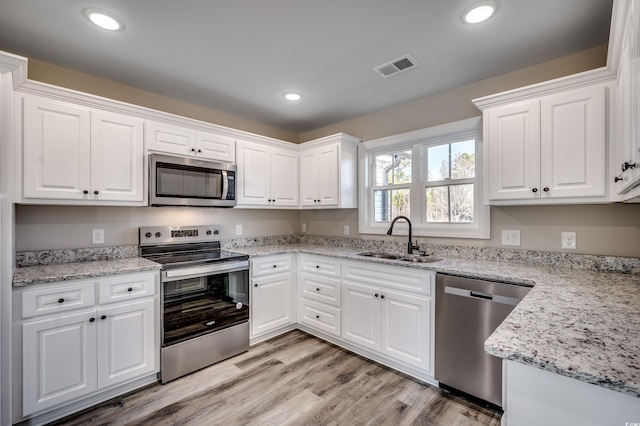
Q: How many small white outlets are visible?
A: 6